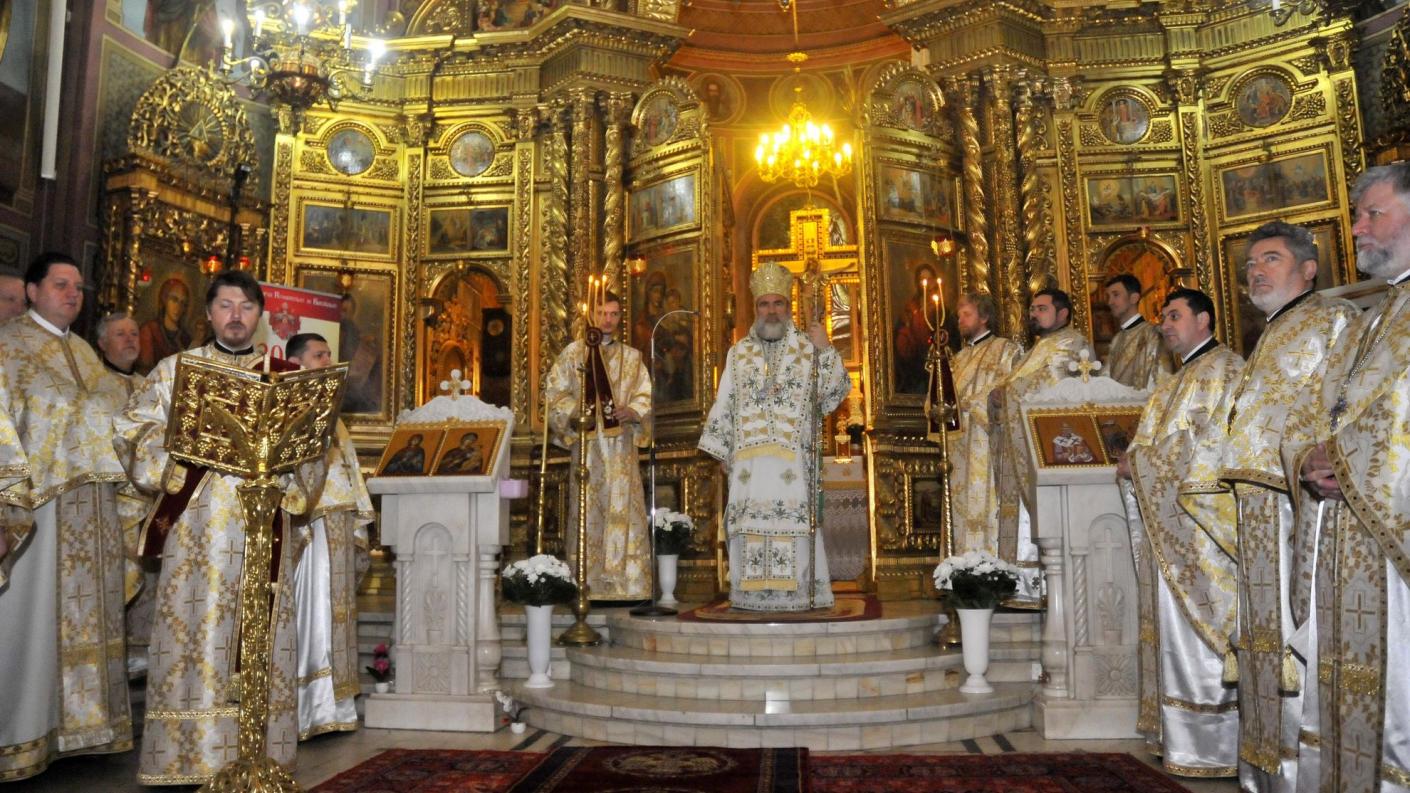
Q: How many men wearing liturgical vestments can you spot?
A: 13